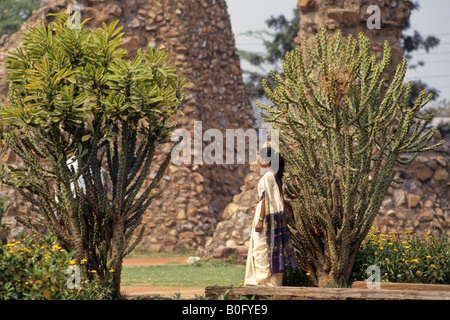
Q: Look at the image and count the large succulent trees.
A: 2